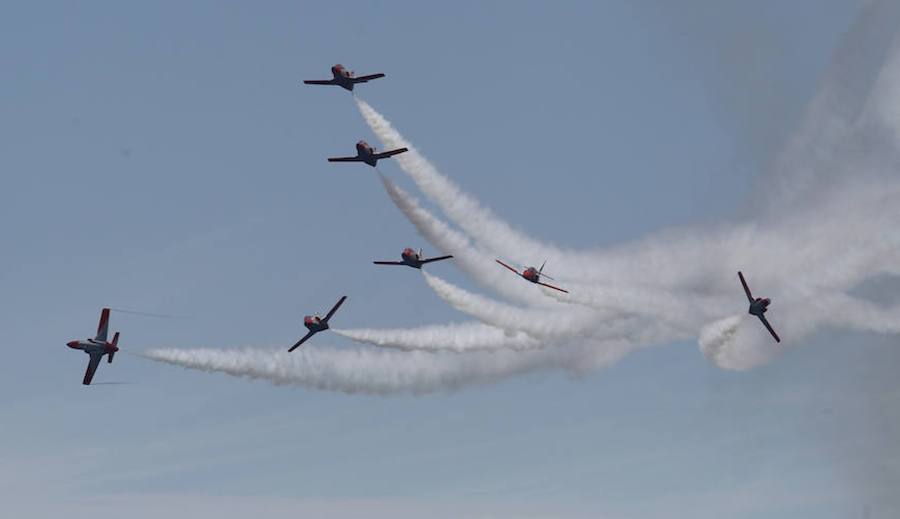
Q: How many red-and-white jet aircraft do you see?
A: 7